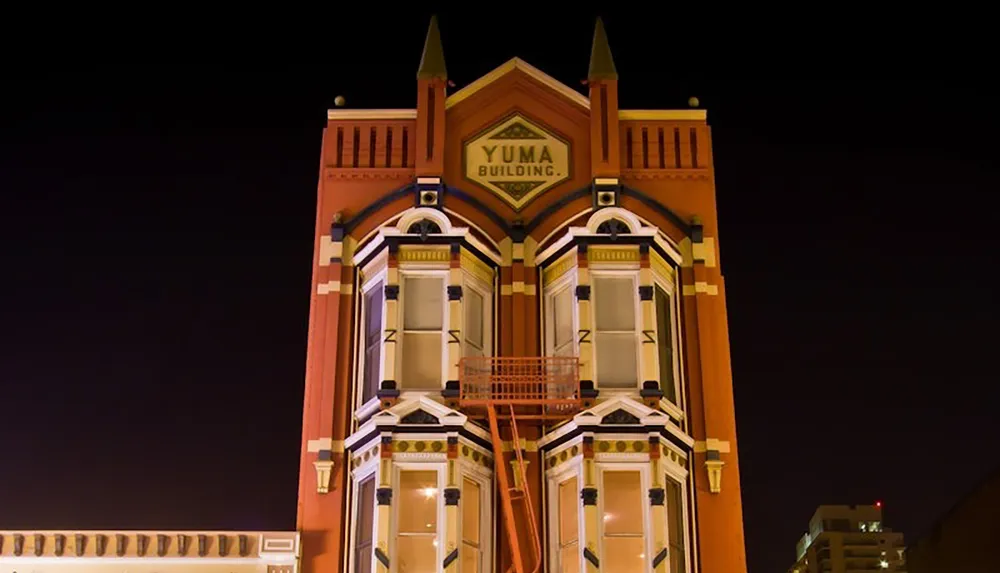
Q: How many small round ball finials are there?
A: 2